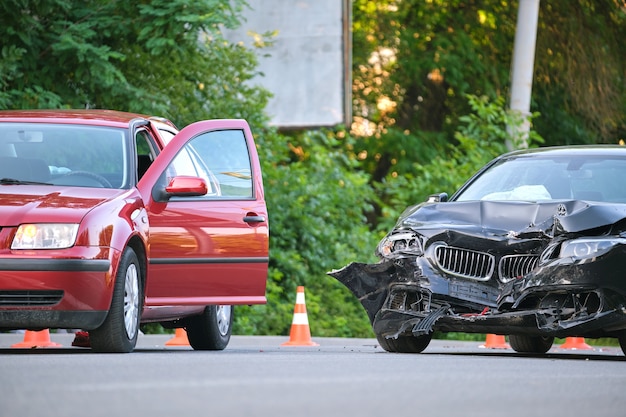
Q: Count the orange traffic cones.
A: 5